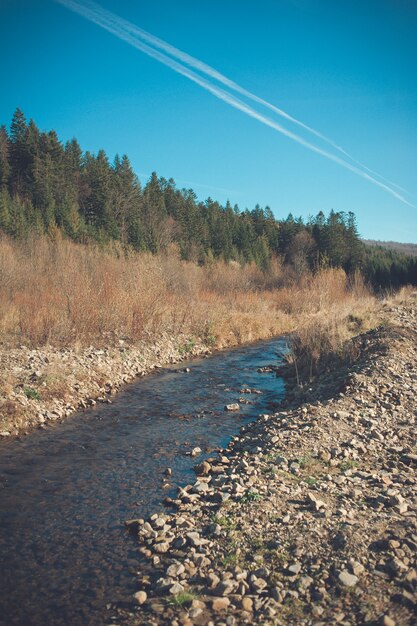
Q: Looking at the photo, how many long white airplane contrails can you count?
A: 2